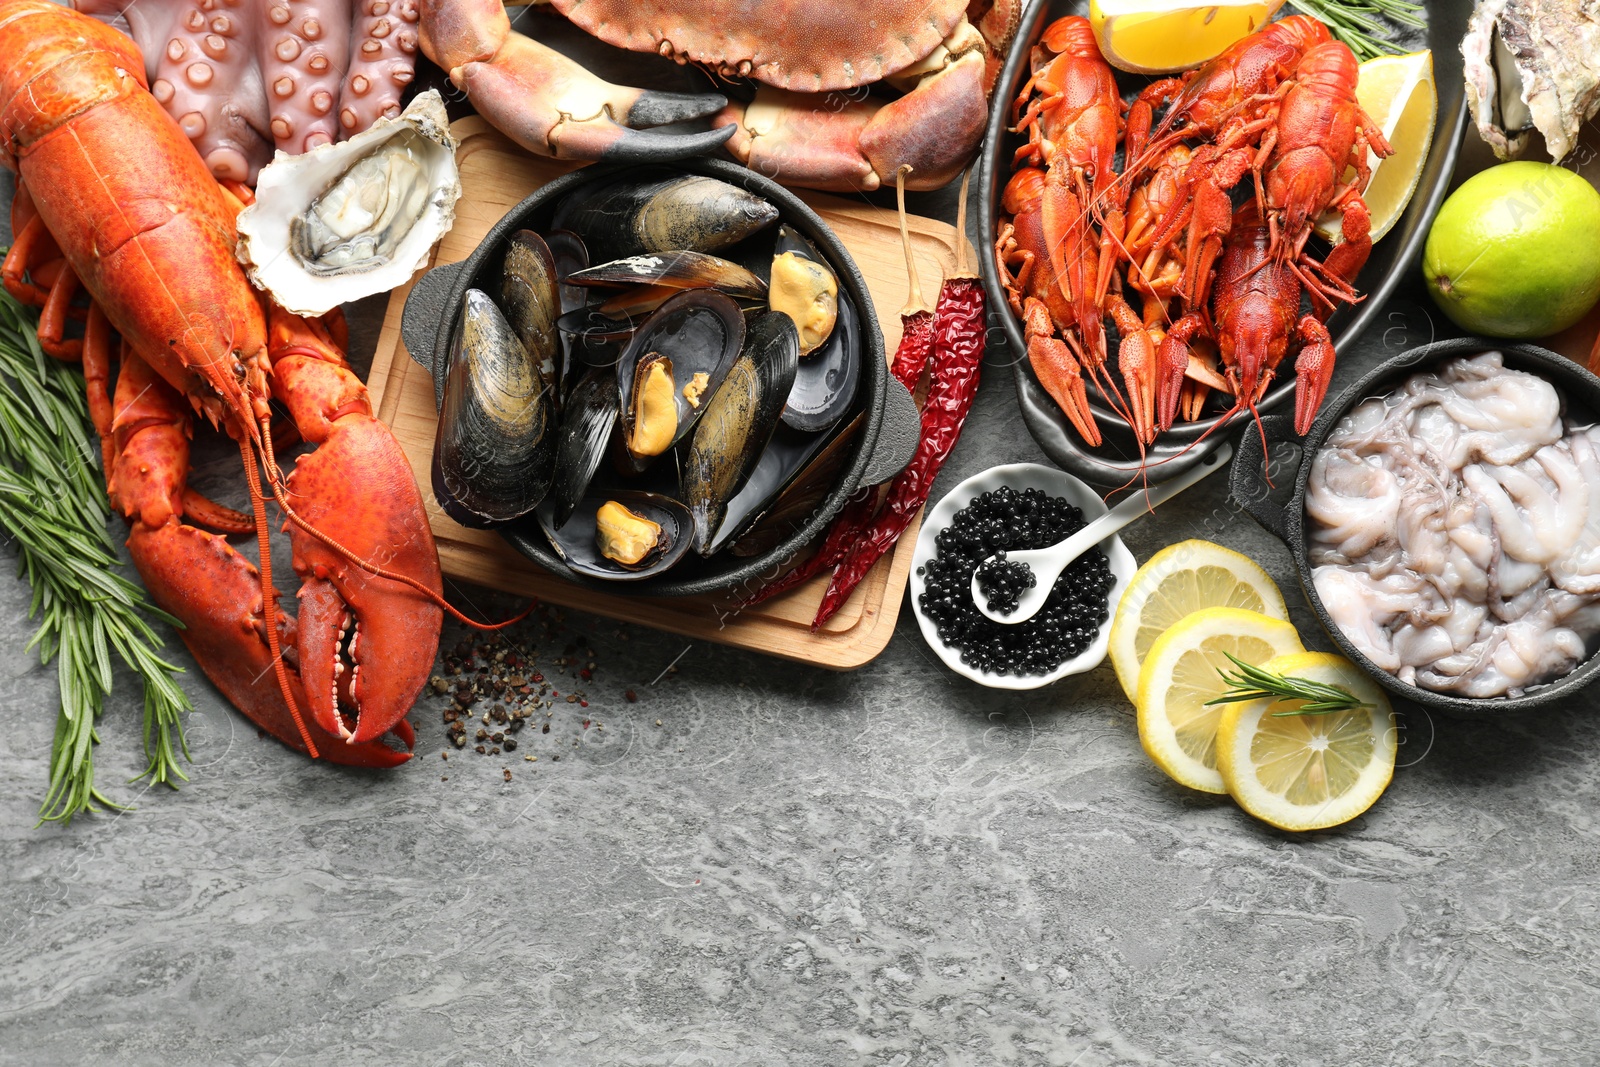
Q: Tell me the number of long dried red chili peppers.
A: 2